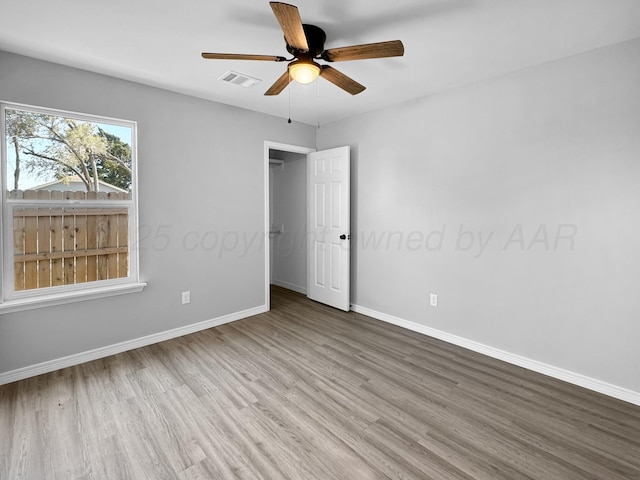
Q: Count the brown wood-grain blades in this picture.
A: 5